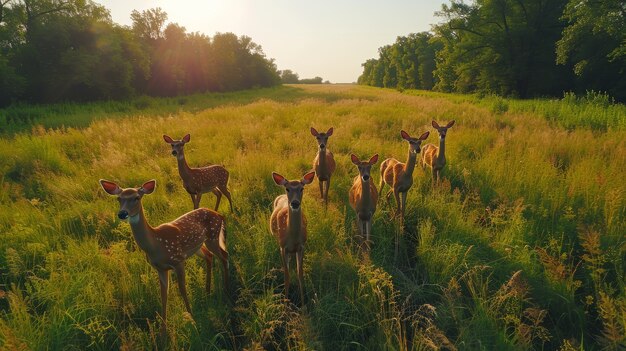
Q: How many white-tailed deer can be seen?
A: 7